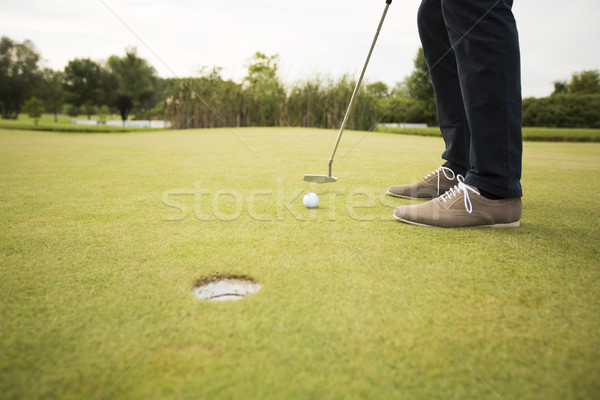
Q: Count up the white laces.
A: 2